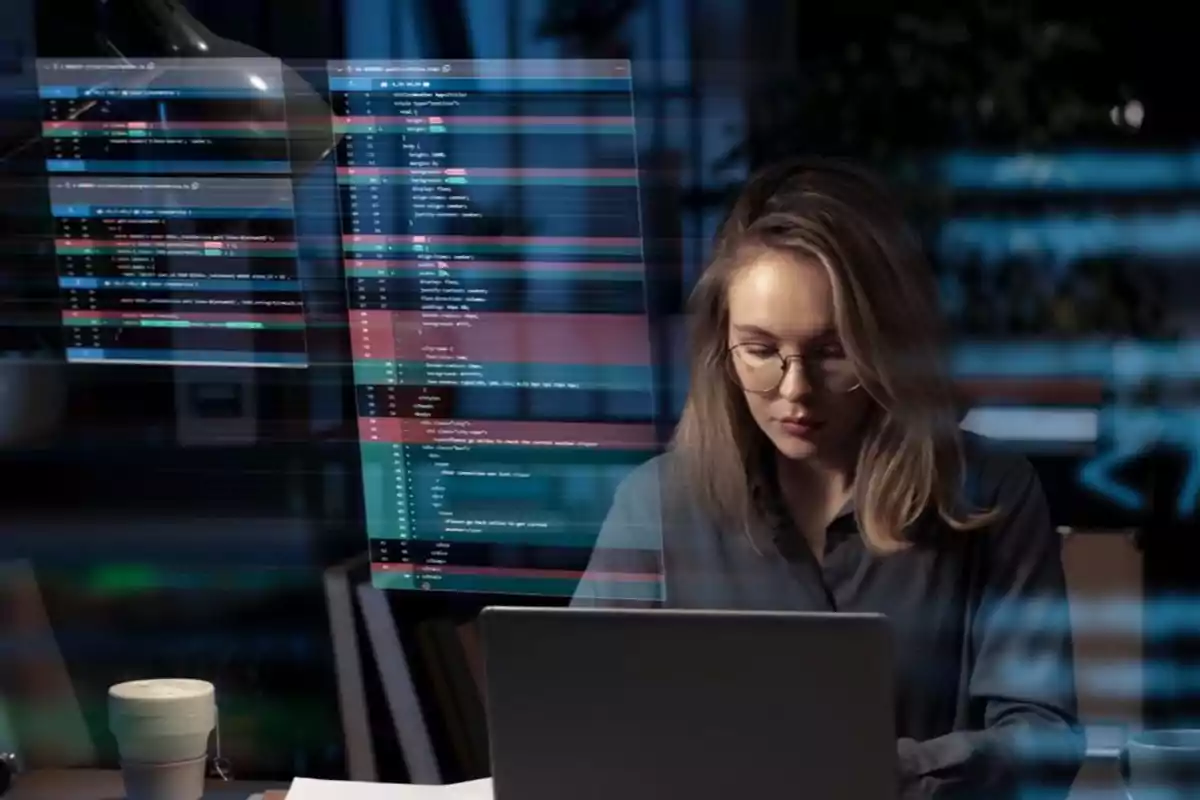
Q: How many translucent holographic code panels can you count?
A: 3